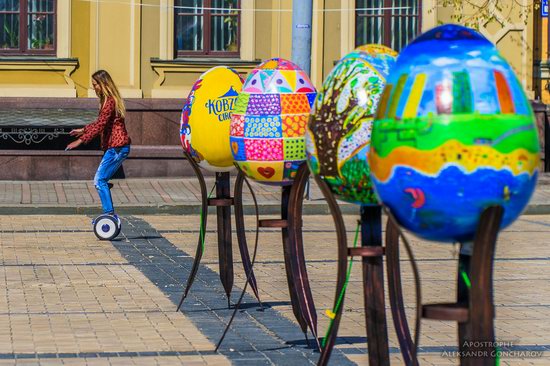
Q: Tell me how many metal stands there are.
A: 4